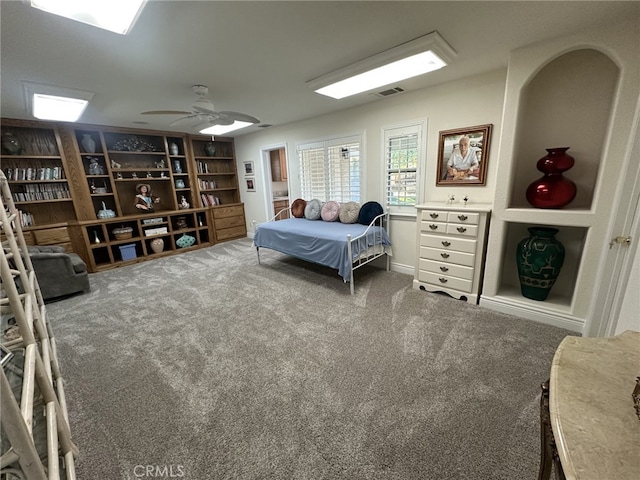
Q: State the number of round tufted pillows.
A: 5